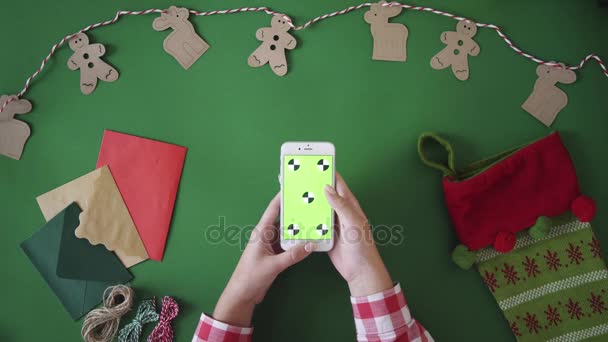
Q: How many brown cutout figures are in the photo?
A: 7